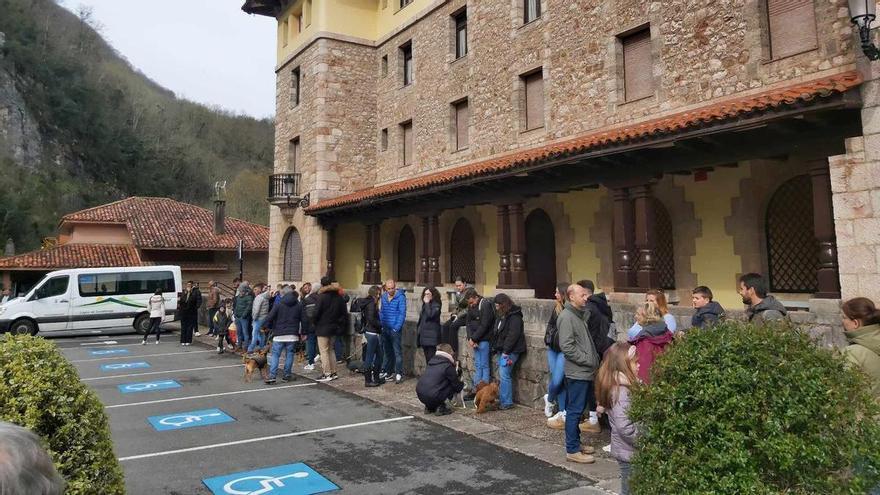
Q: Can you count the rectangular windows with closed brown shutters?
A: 5